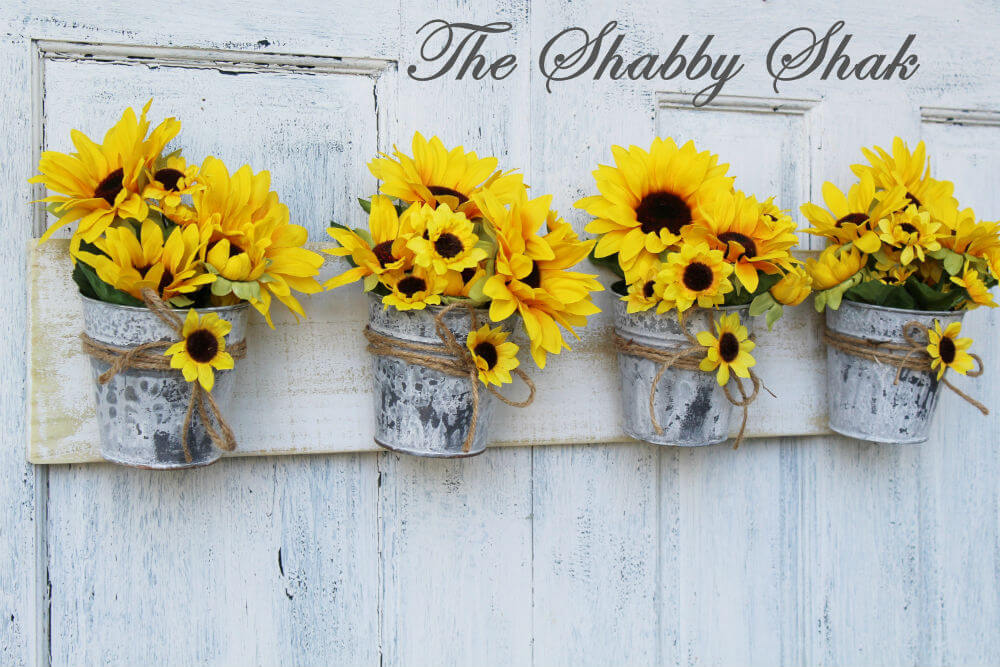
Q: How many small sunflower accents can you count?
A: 4